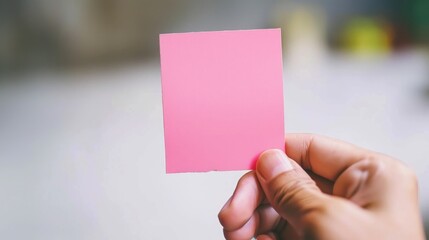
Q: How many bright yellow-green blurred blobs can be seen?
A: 1